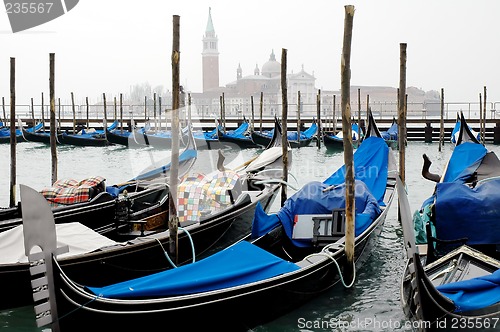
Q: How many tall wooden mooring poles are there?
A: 6